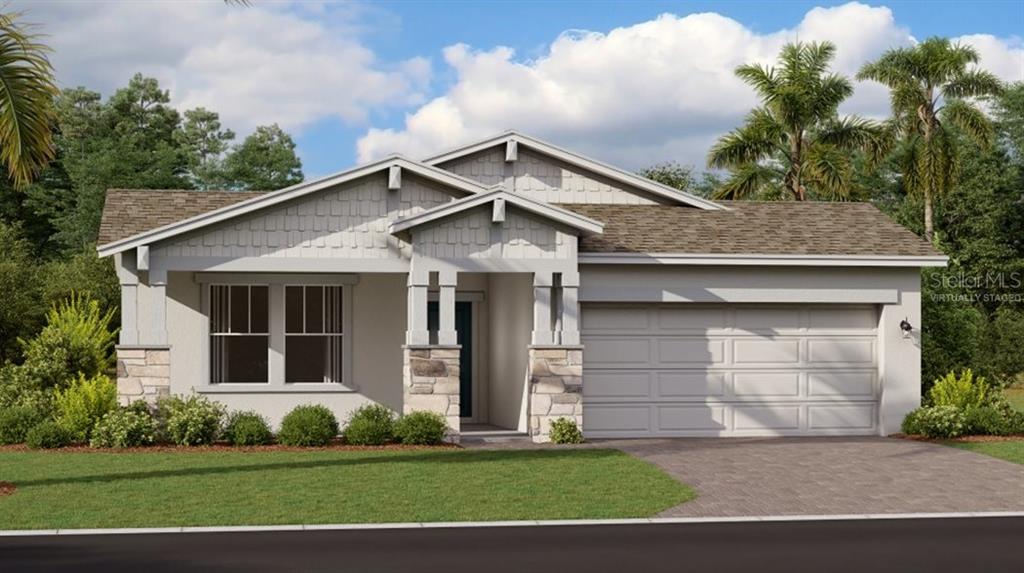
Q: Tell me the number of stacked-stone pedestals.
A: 3